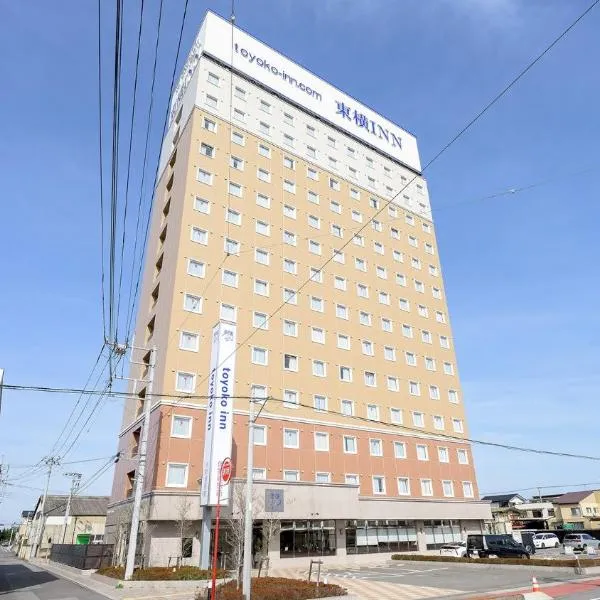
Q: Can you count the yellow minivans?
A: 0